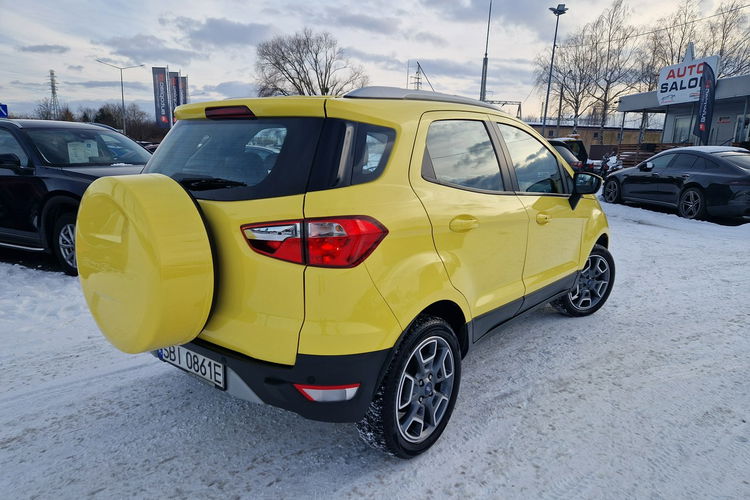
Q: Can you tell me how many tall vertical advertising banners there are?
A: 4